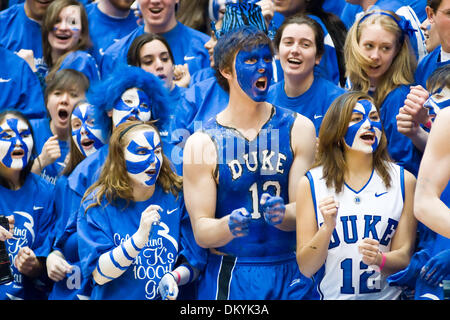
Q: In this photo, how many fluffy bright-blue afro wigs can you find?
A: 1